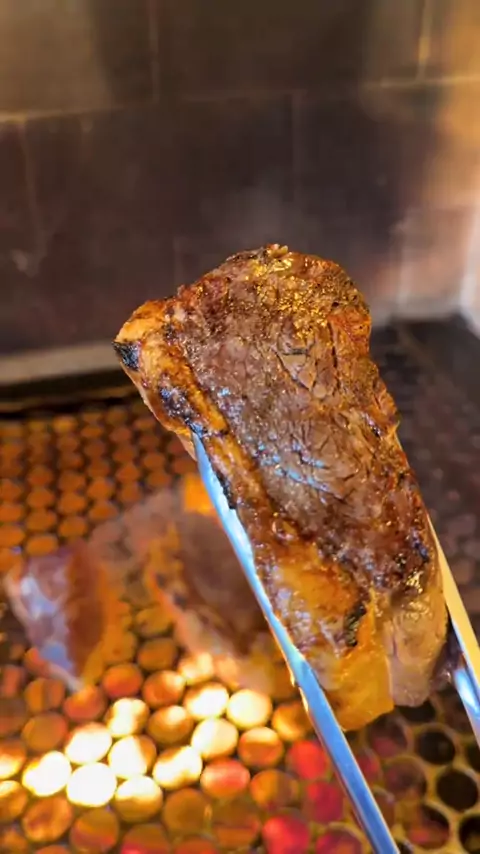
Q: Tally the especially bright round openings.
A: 10